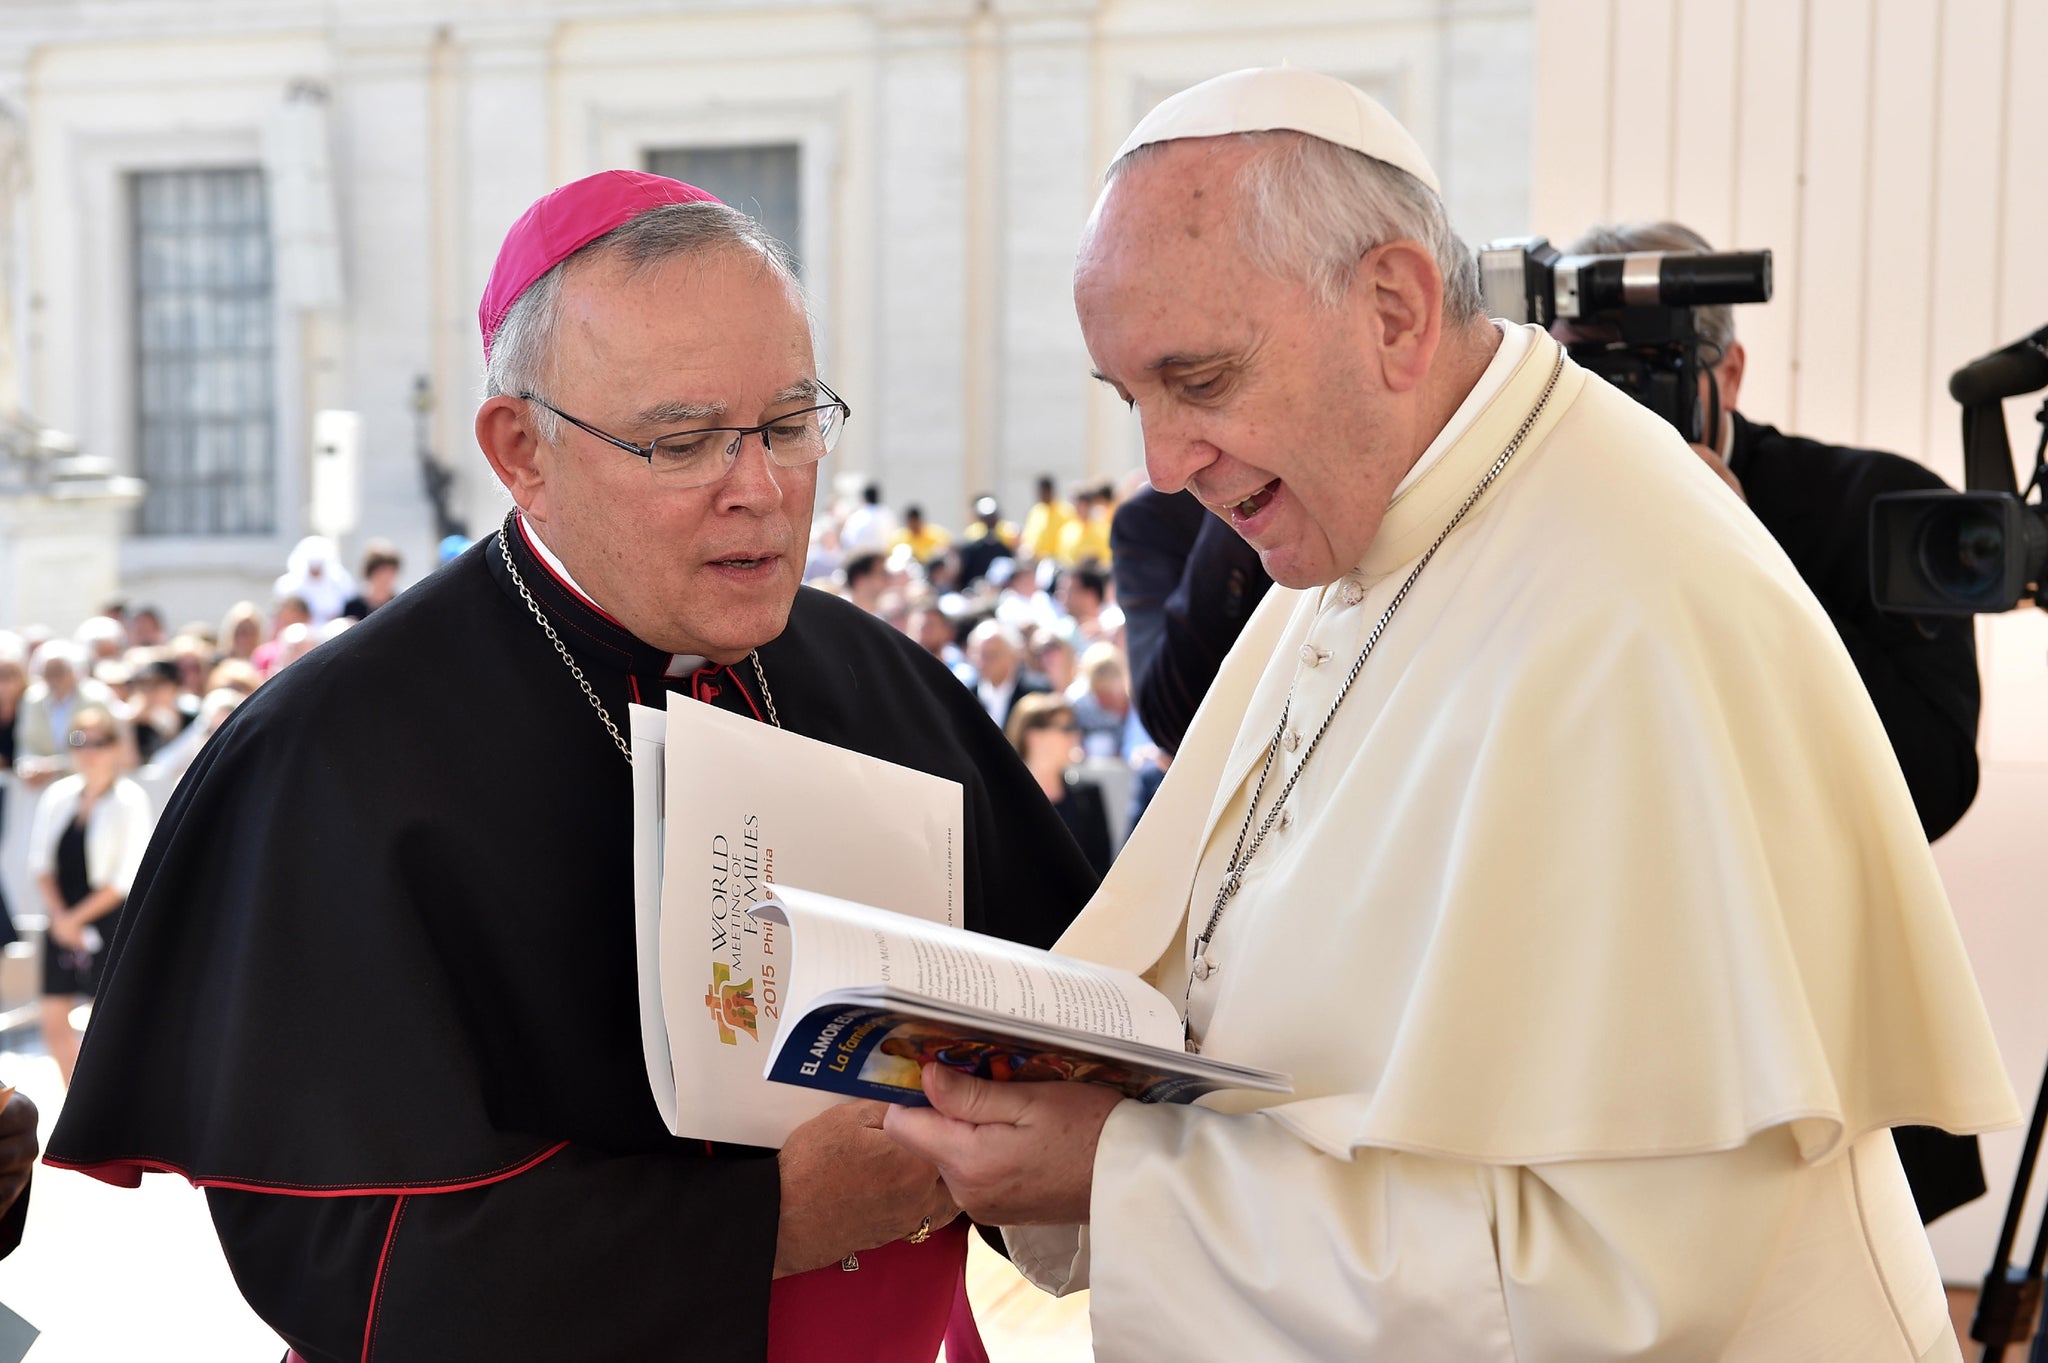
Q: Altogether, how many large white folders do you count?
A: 1